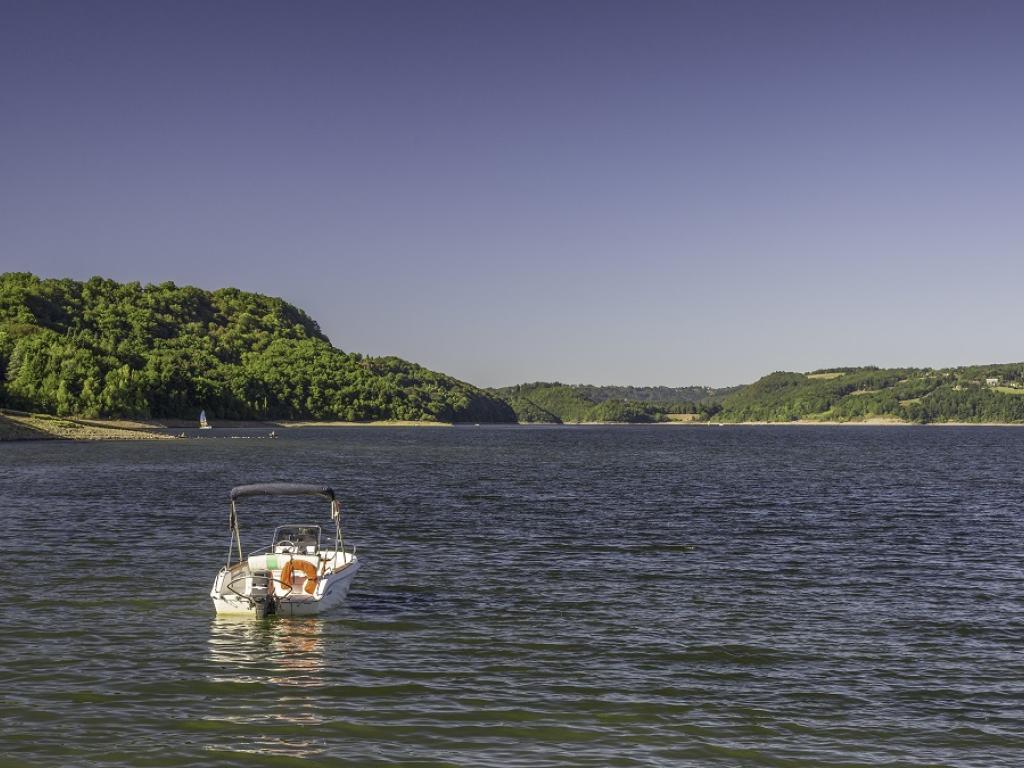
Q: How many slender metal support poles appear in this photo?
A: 4